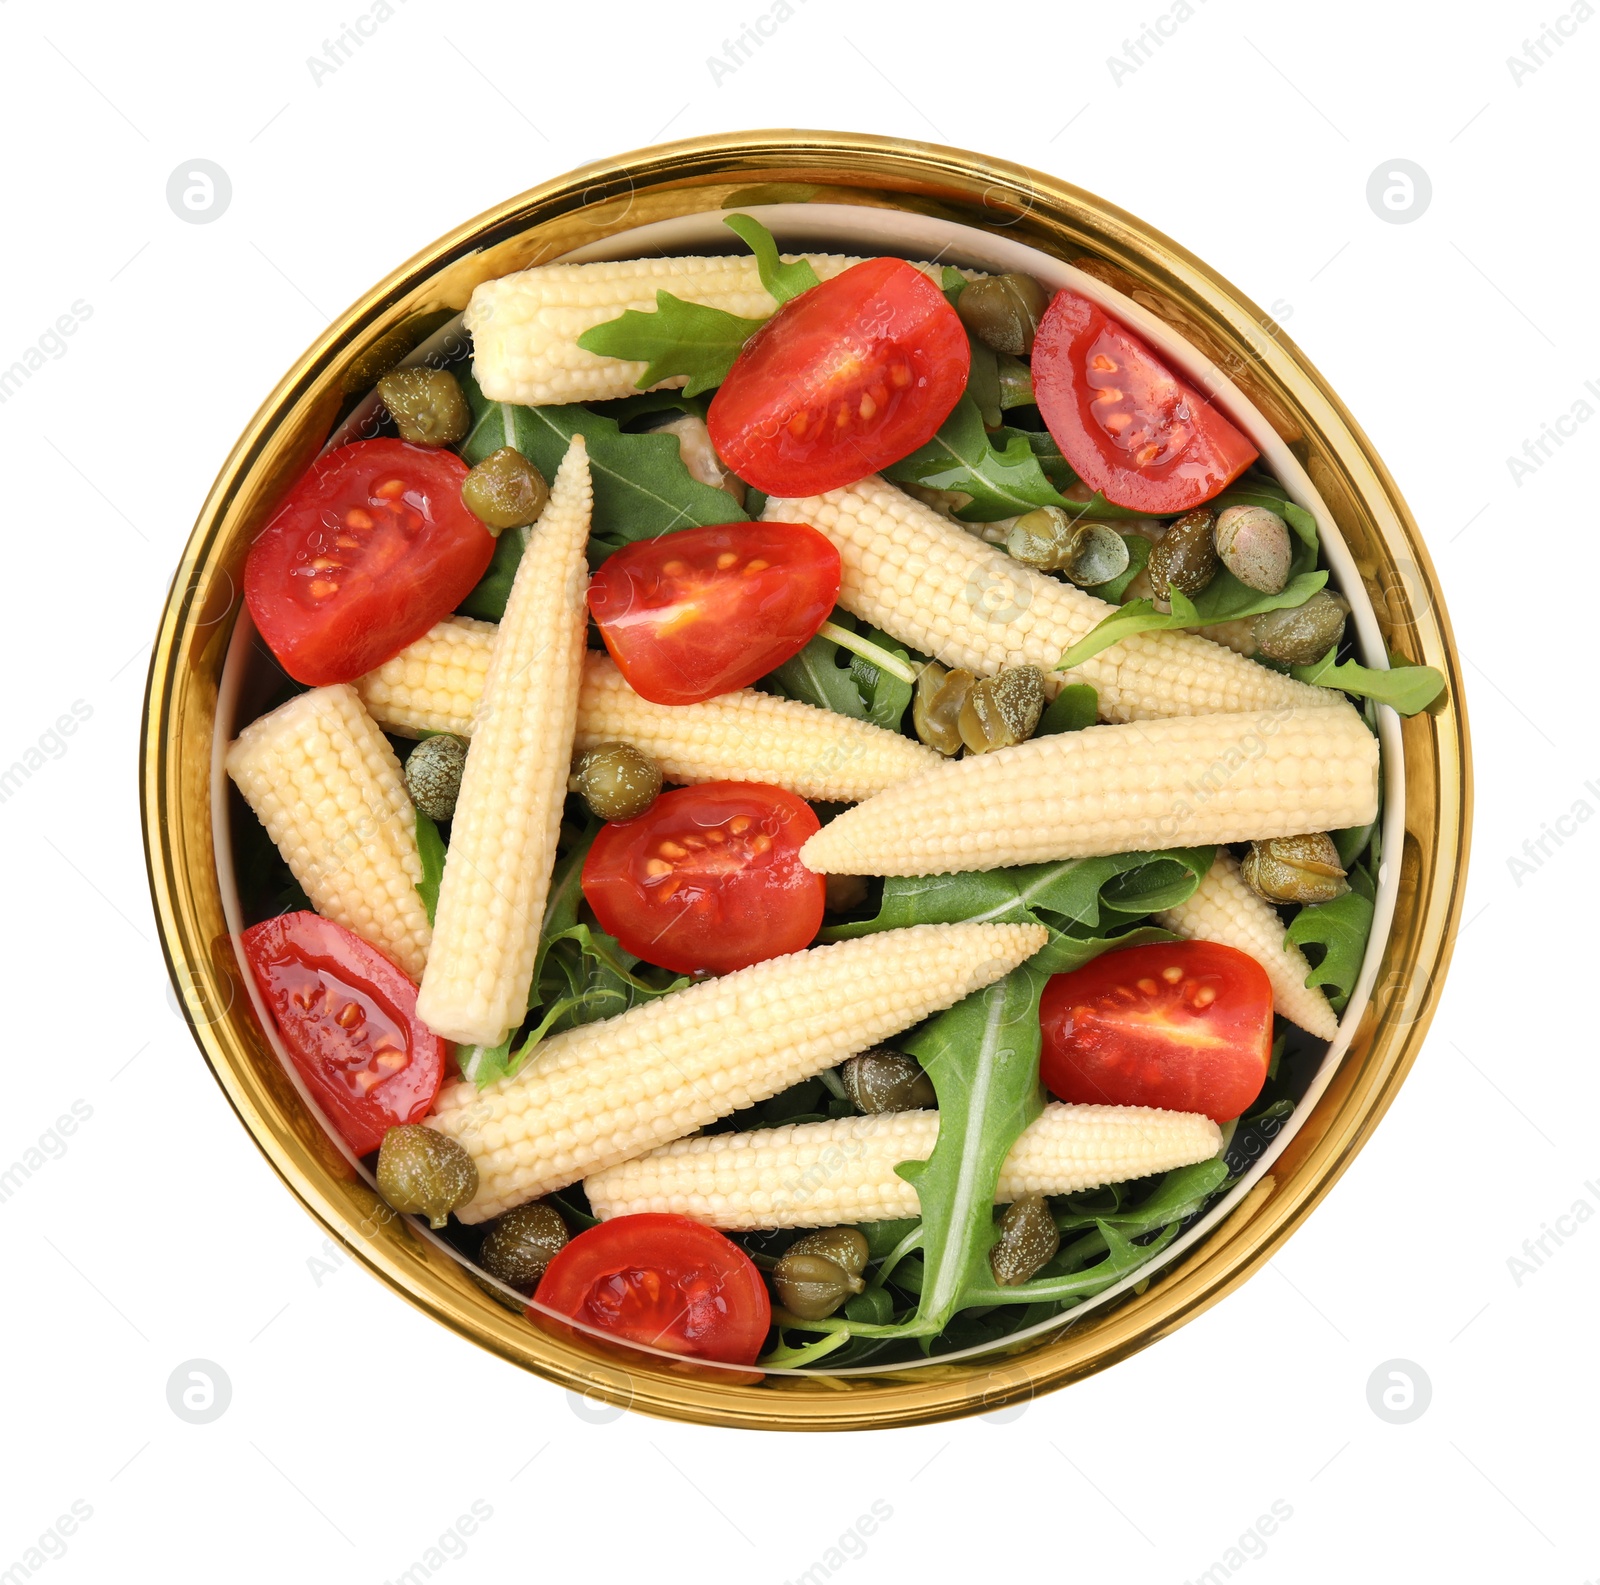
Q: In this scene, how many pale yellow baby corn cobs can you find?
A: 9